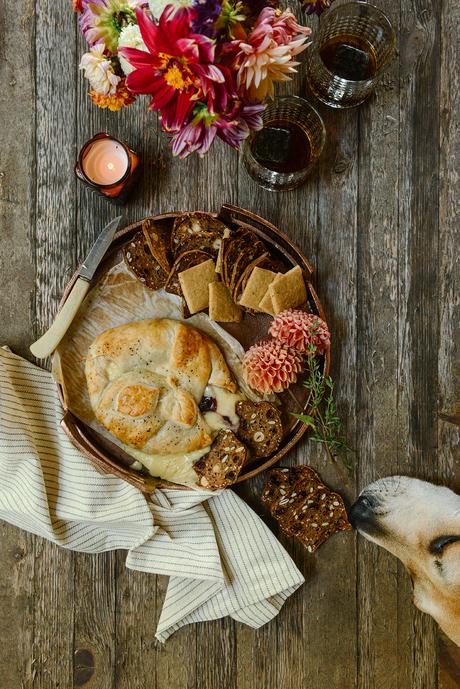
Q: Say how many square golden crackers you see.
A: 5